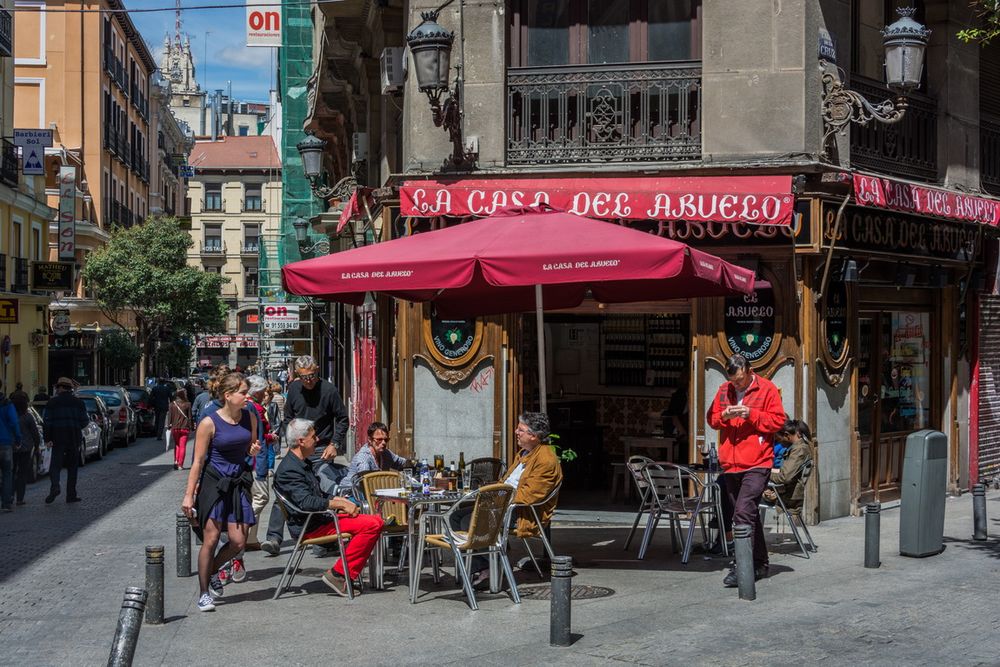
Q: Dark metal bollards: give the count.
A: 7